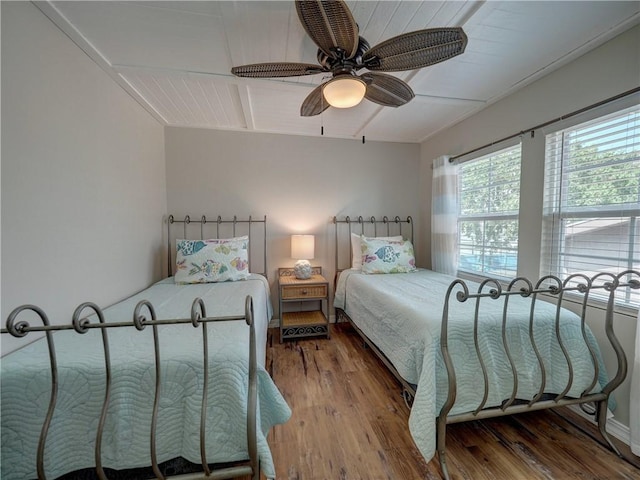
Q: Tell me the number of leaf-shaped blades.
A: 5